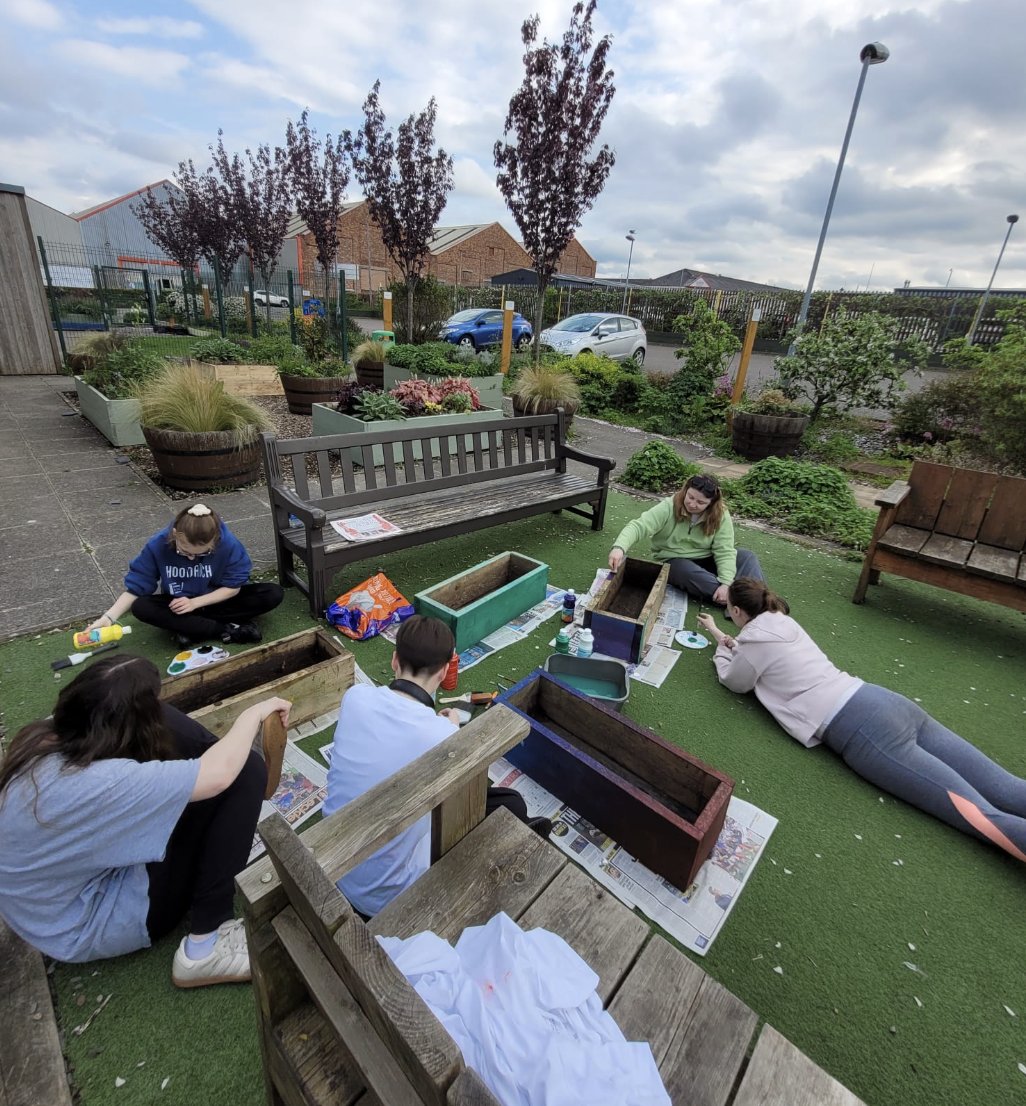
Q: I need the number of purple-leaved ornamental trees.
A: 6